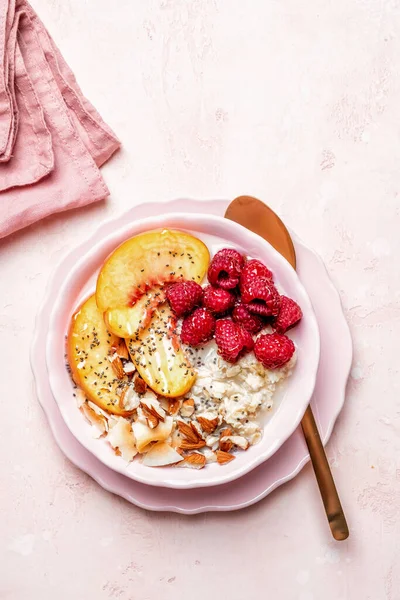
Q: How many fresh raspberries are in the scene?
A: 10